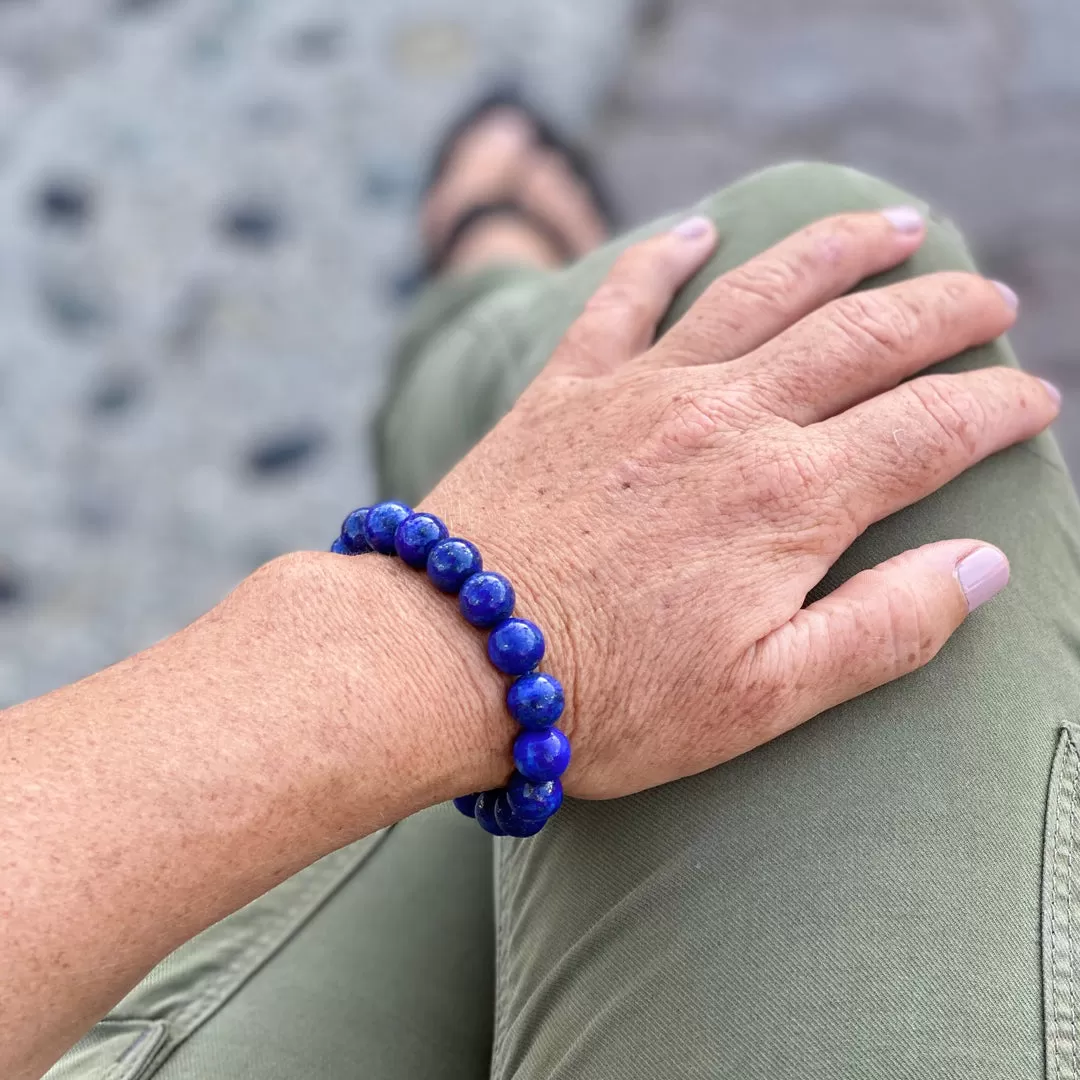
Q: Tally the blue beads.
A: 13